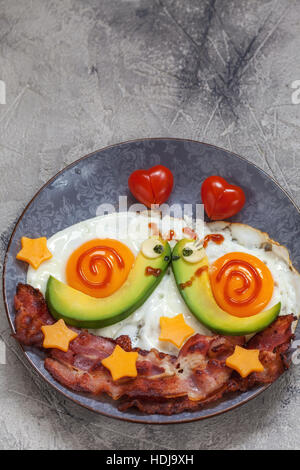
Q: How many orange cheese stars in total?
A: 5